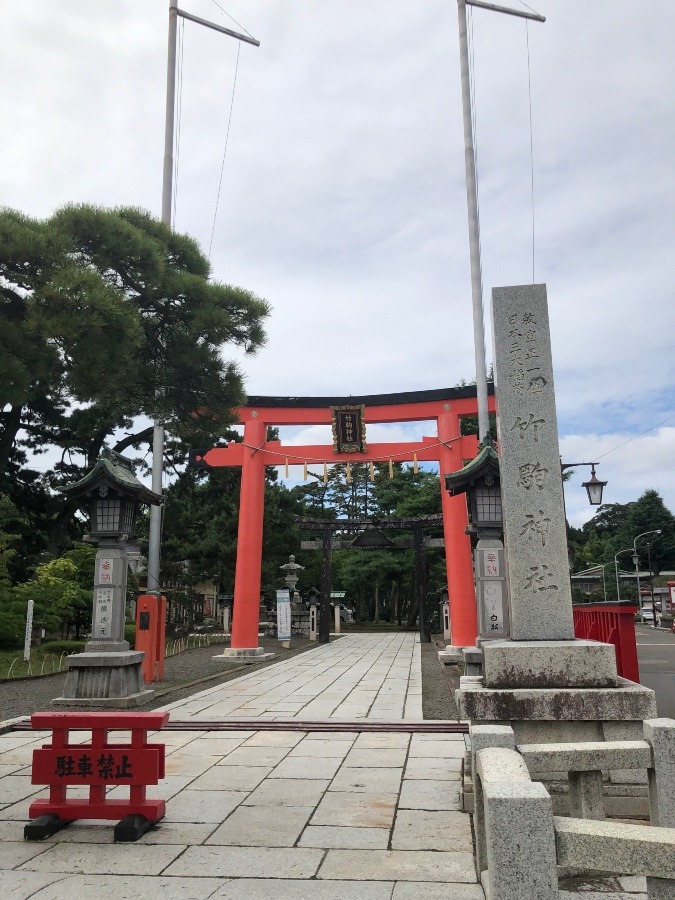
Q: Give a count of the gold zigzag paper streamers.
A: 7